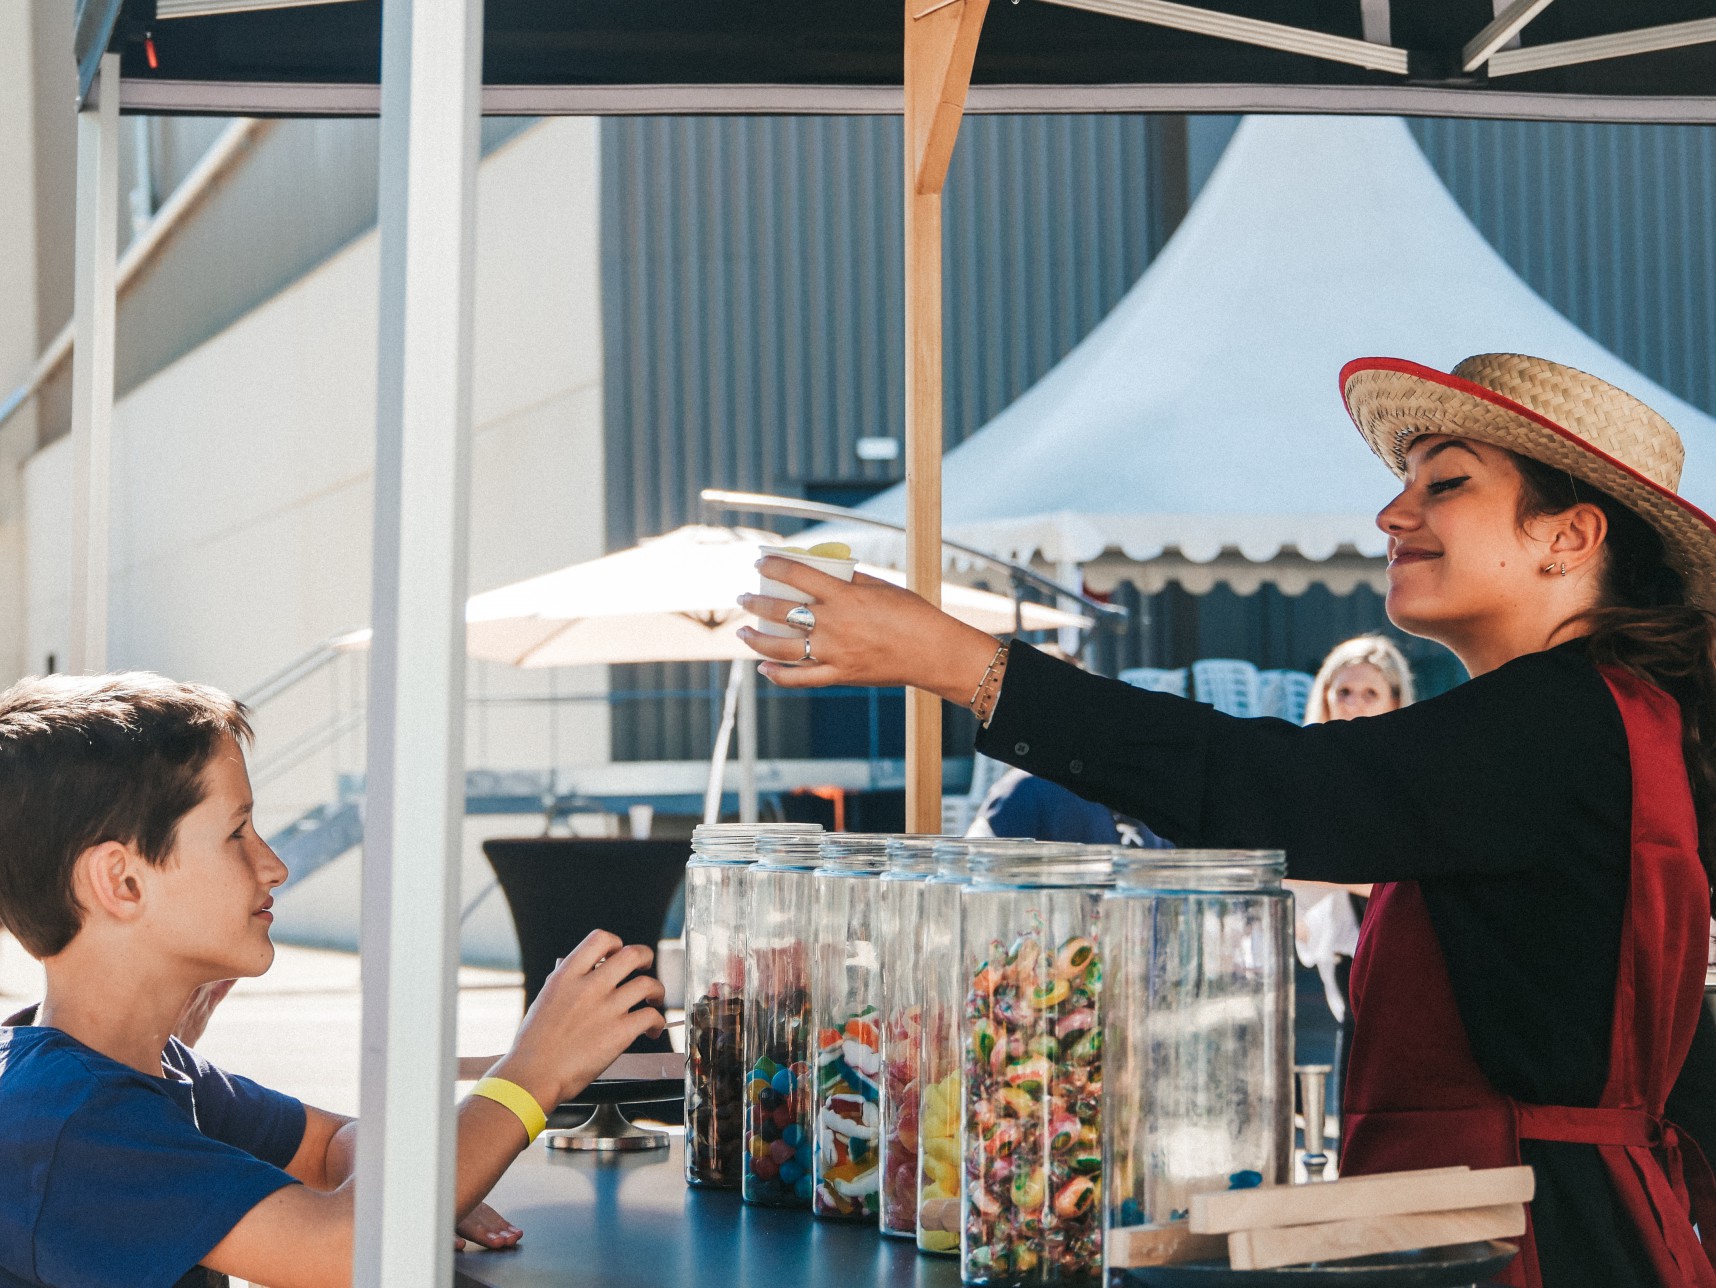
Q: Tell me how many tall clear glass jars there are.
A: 7